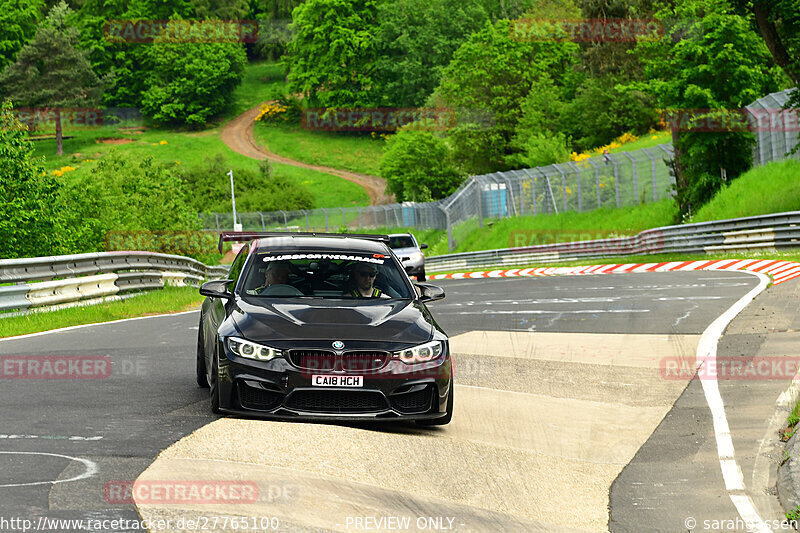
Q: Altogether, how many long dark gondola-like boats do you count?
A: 0